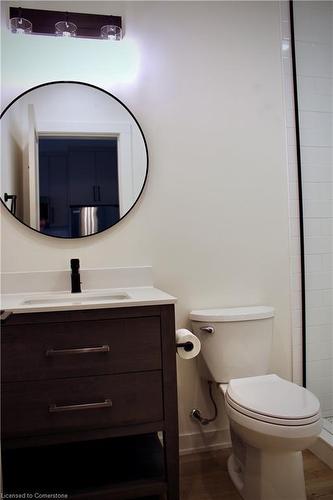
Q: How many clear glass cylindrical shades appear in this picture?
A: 3